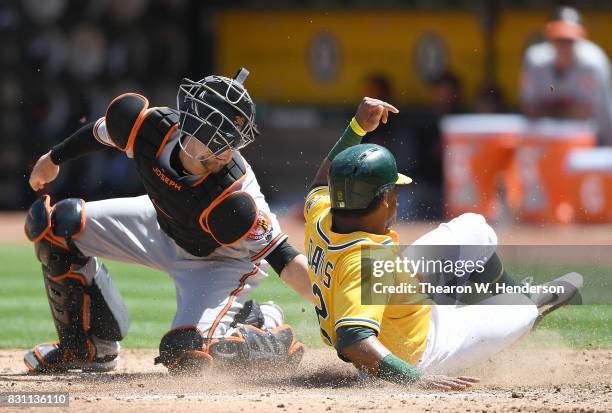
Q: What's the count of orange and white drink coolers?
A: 3